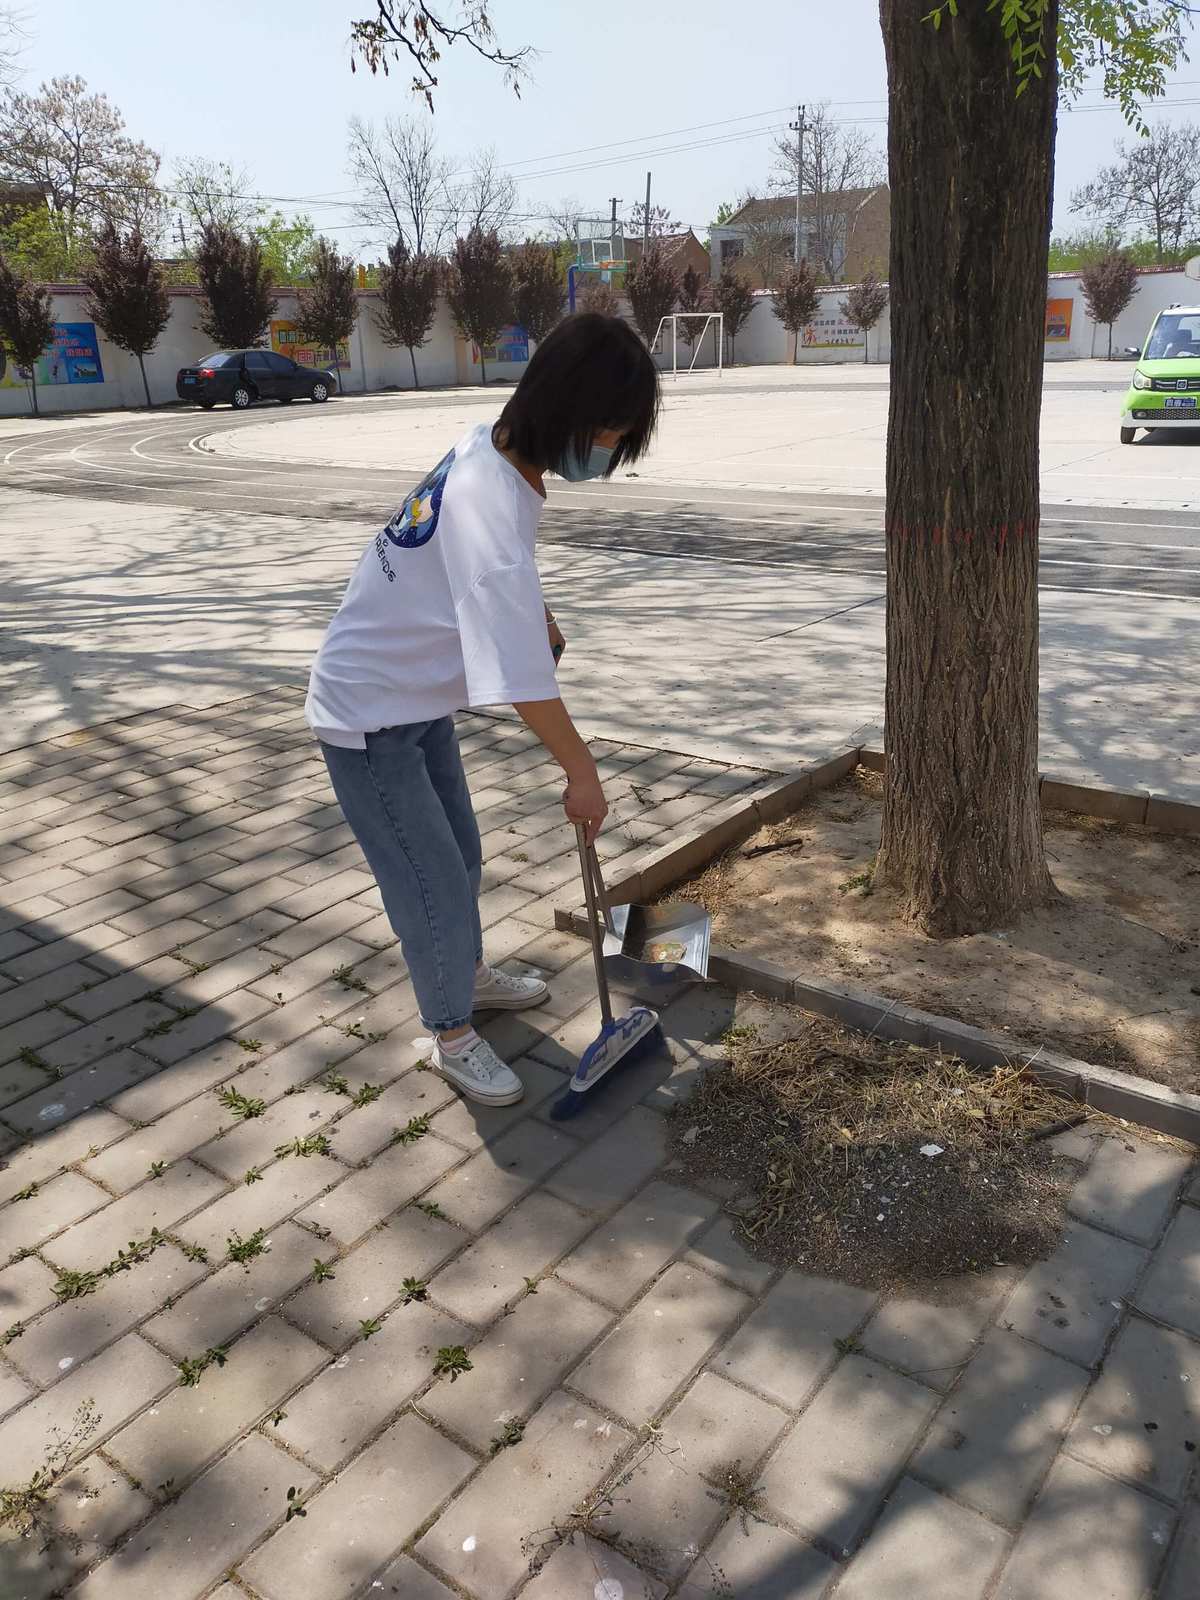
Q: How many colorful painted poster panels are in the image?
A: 5